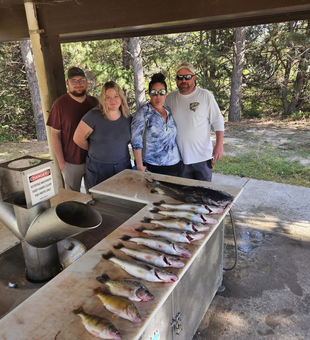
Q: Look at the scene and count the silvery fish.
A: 7